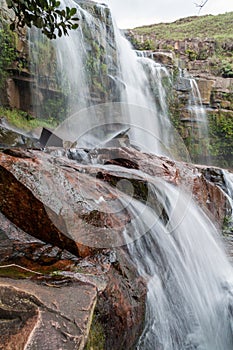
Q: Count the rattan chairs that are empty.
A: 0